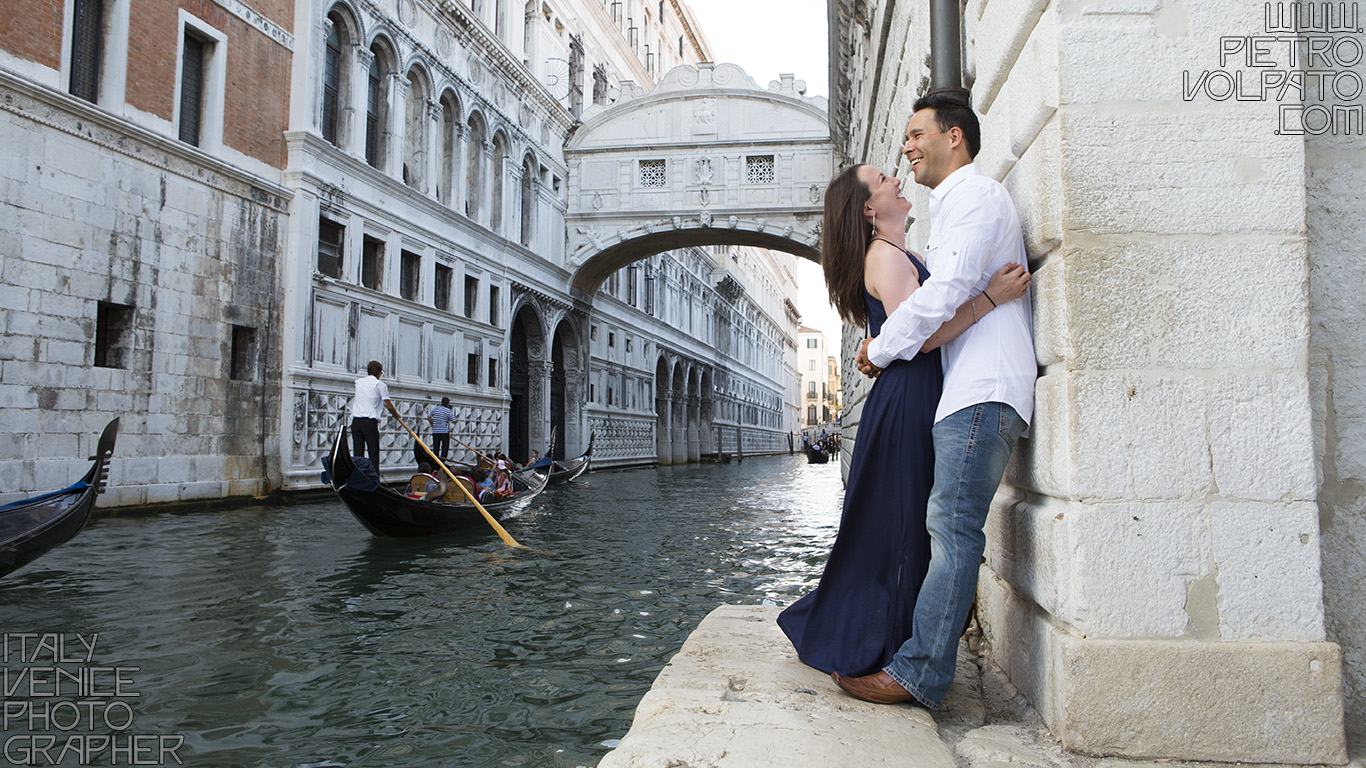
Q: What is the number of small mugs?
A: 0